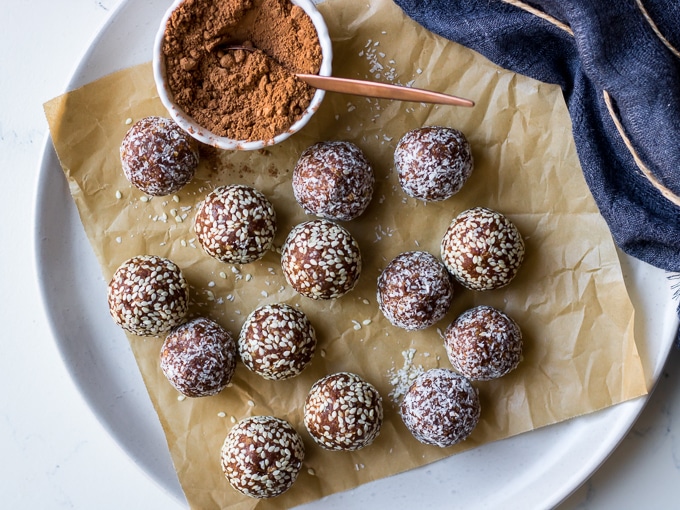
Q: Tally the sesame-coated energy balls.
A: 7